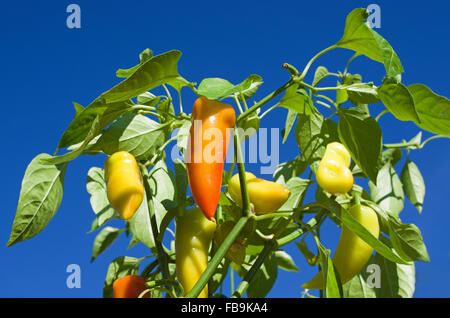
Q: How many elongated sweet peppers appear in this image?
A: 7